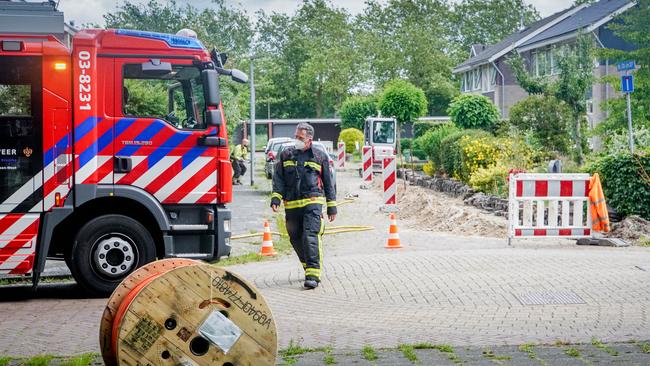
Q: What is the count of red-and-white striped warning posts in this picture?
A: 3